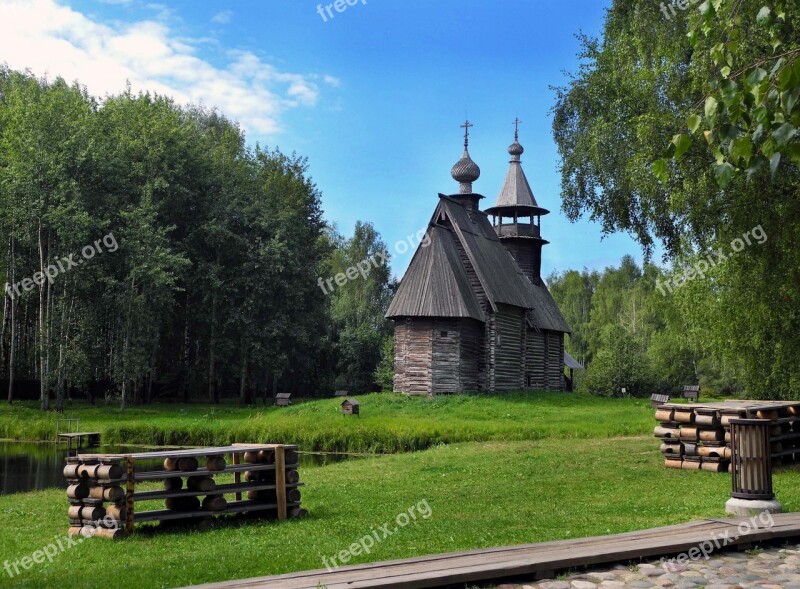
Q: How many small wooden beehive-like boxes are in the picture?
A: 5